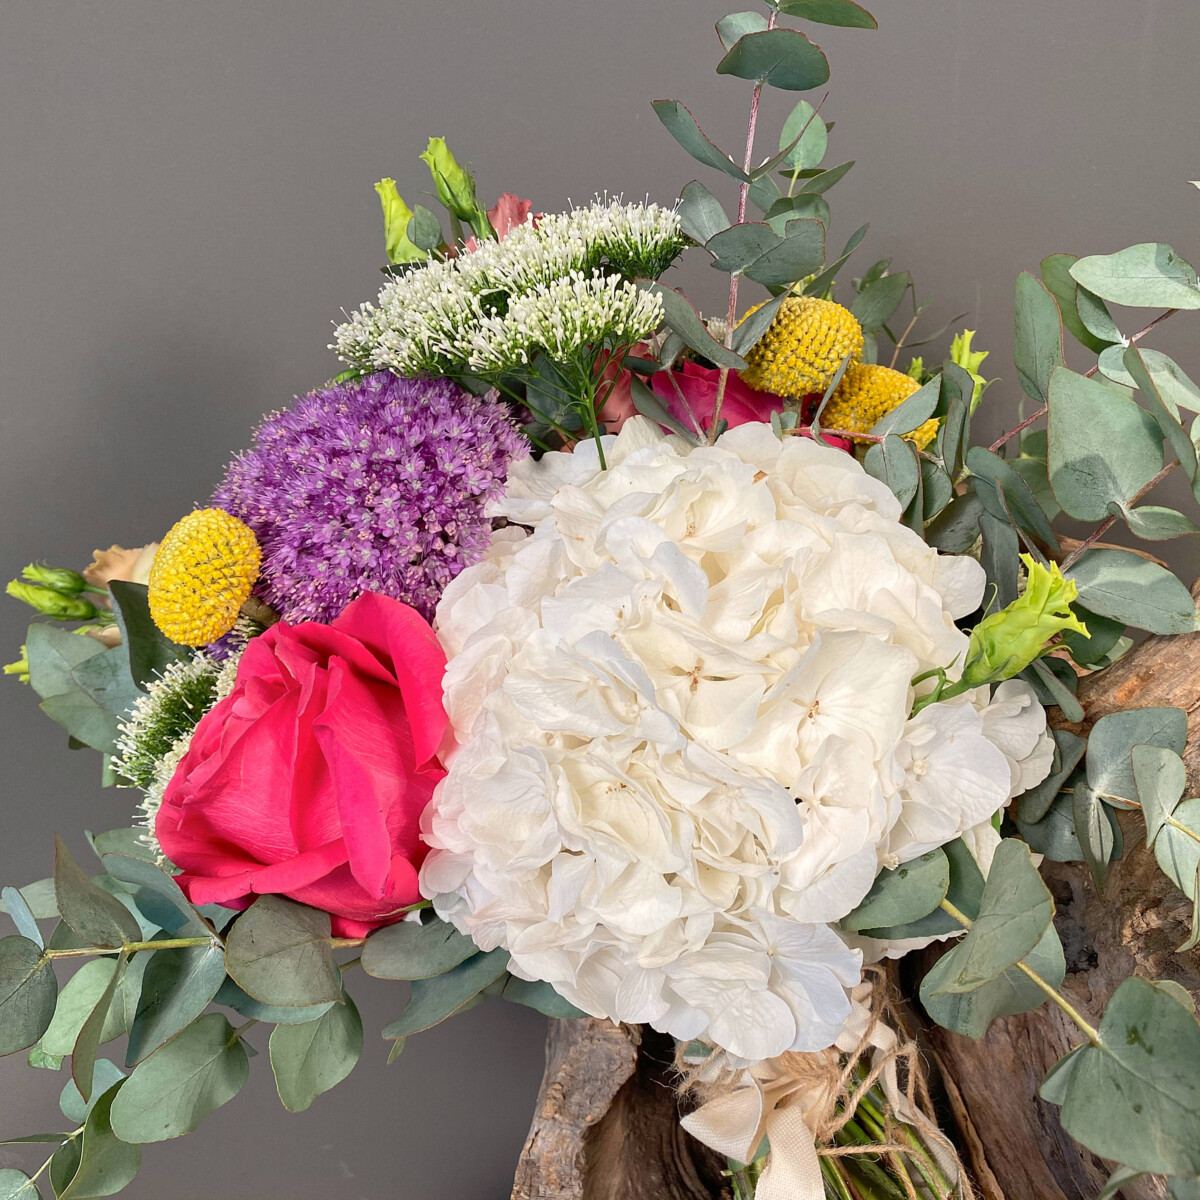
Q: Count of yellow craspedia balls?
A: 3